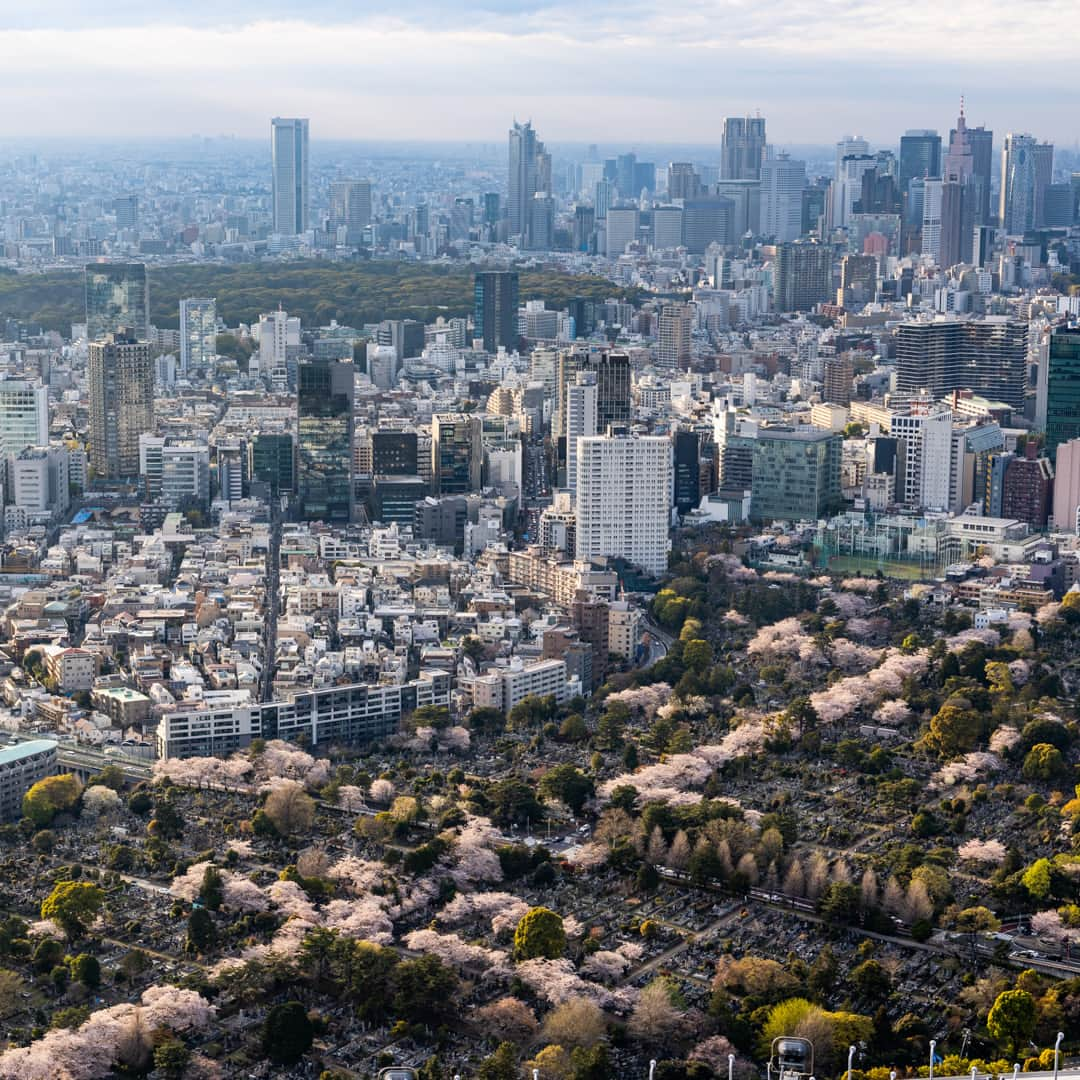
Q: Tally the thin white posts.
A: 11